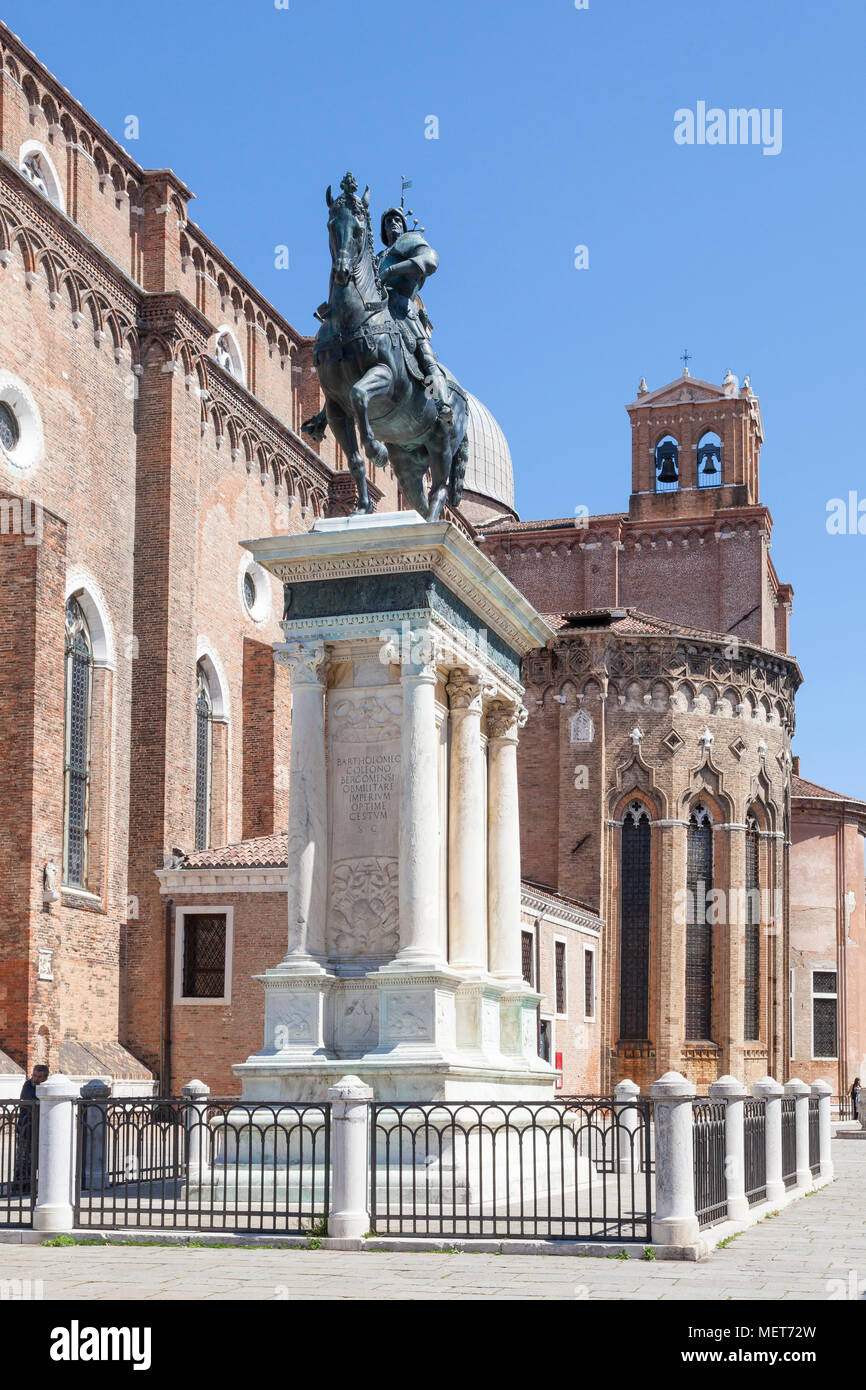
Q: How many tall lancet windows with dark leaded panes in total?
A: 5